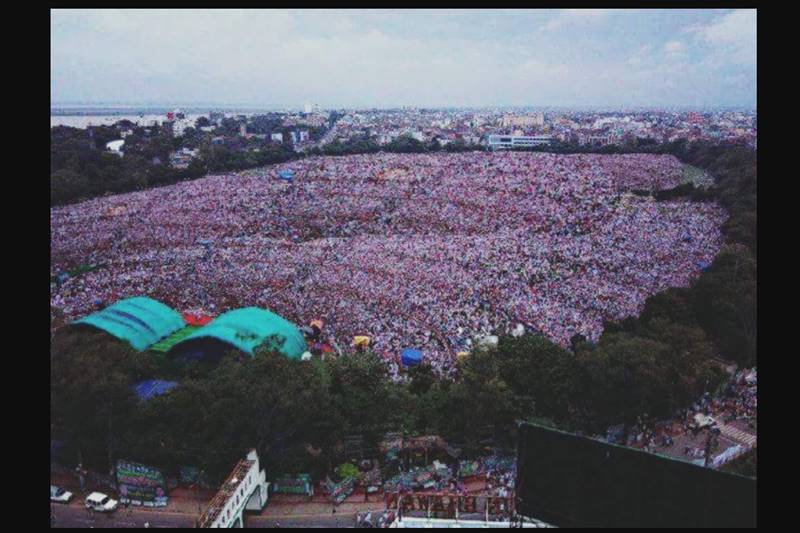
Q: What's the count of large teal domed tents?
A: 2